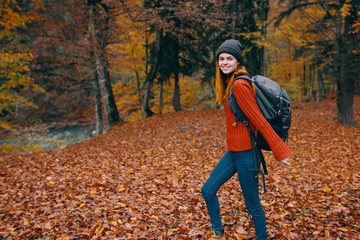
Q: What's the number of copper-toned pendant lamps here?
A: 0